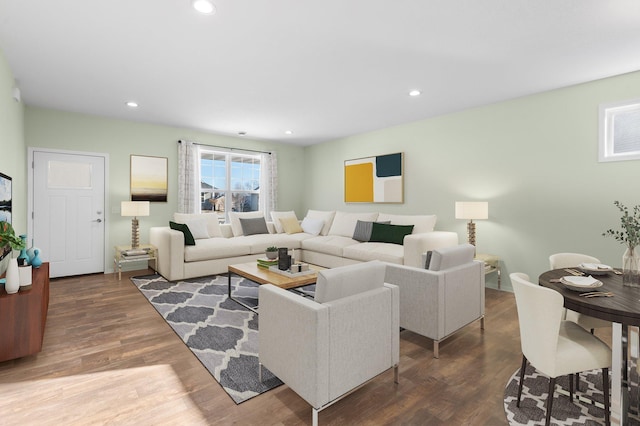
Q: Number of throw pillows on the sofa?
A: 7